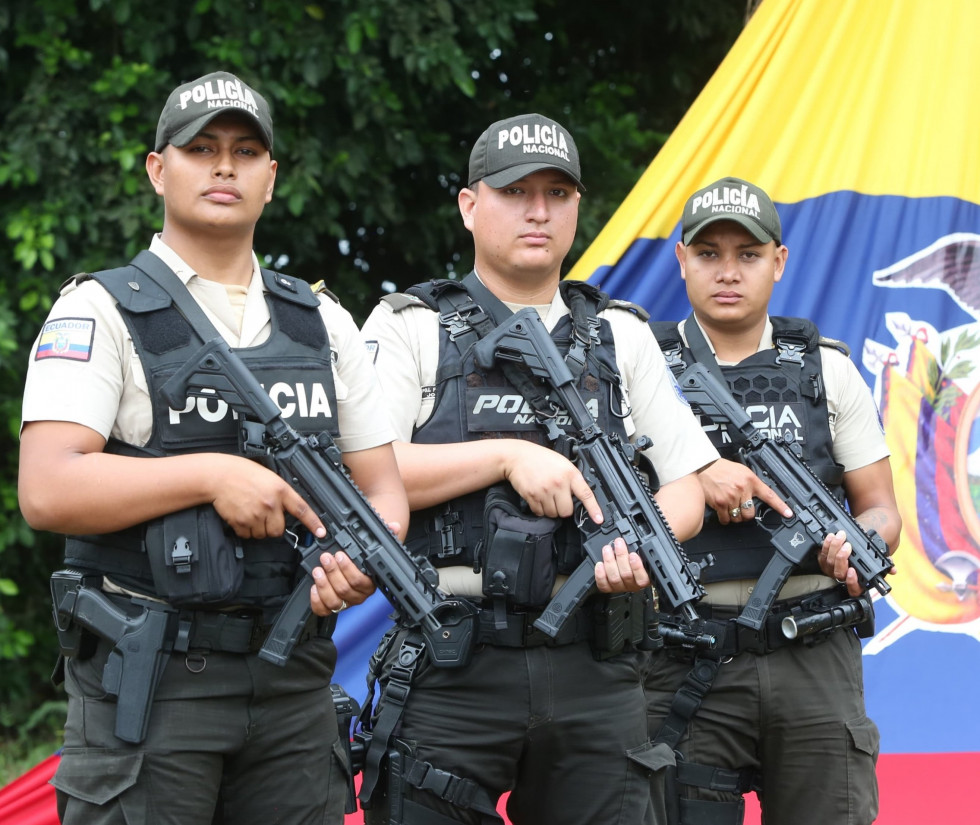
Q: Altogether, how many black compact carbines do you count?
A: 3